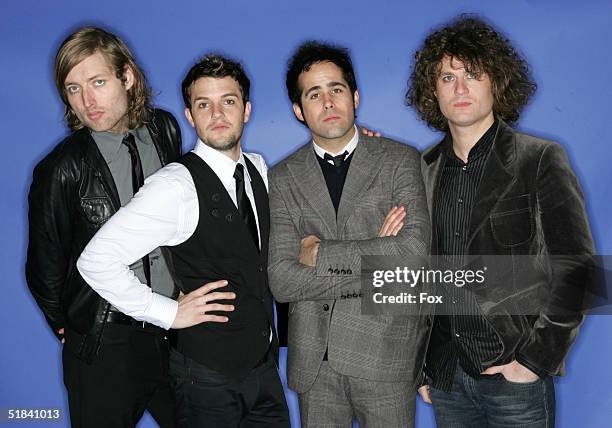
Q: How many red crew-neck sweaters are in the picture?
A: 0